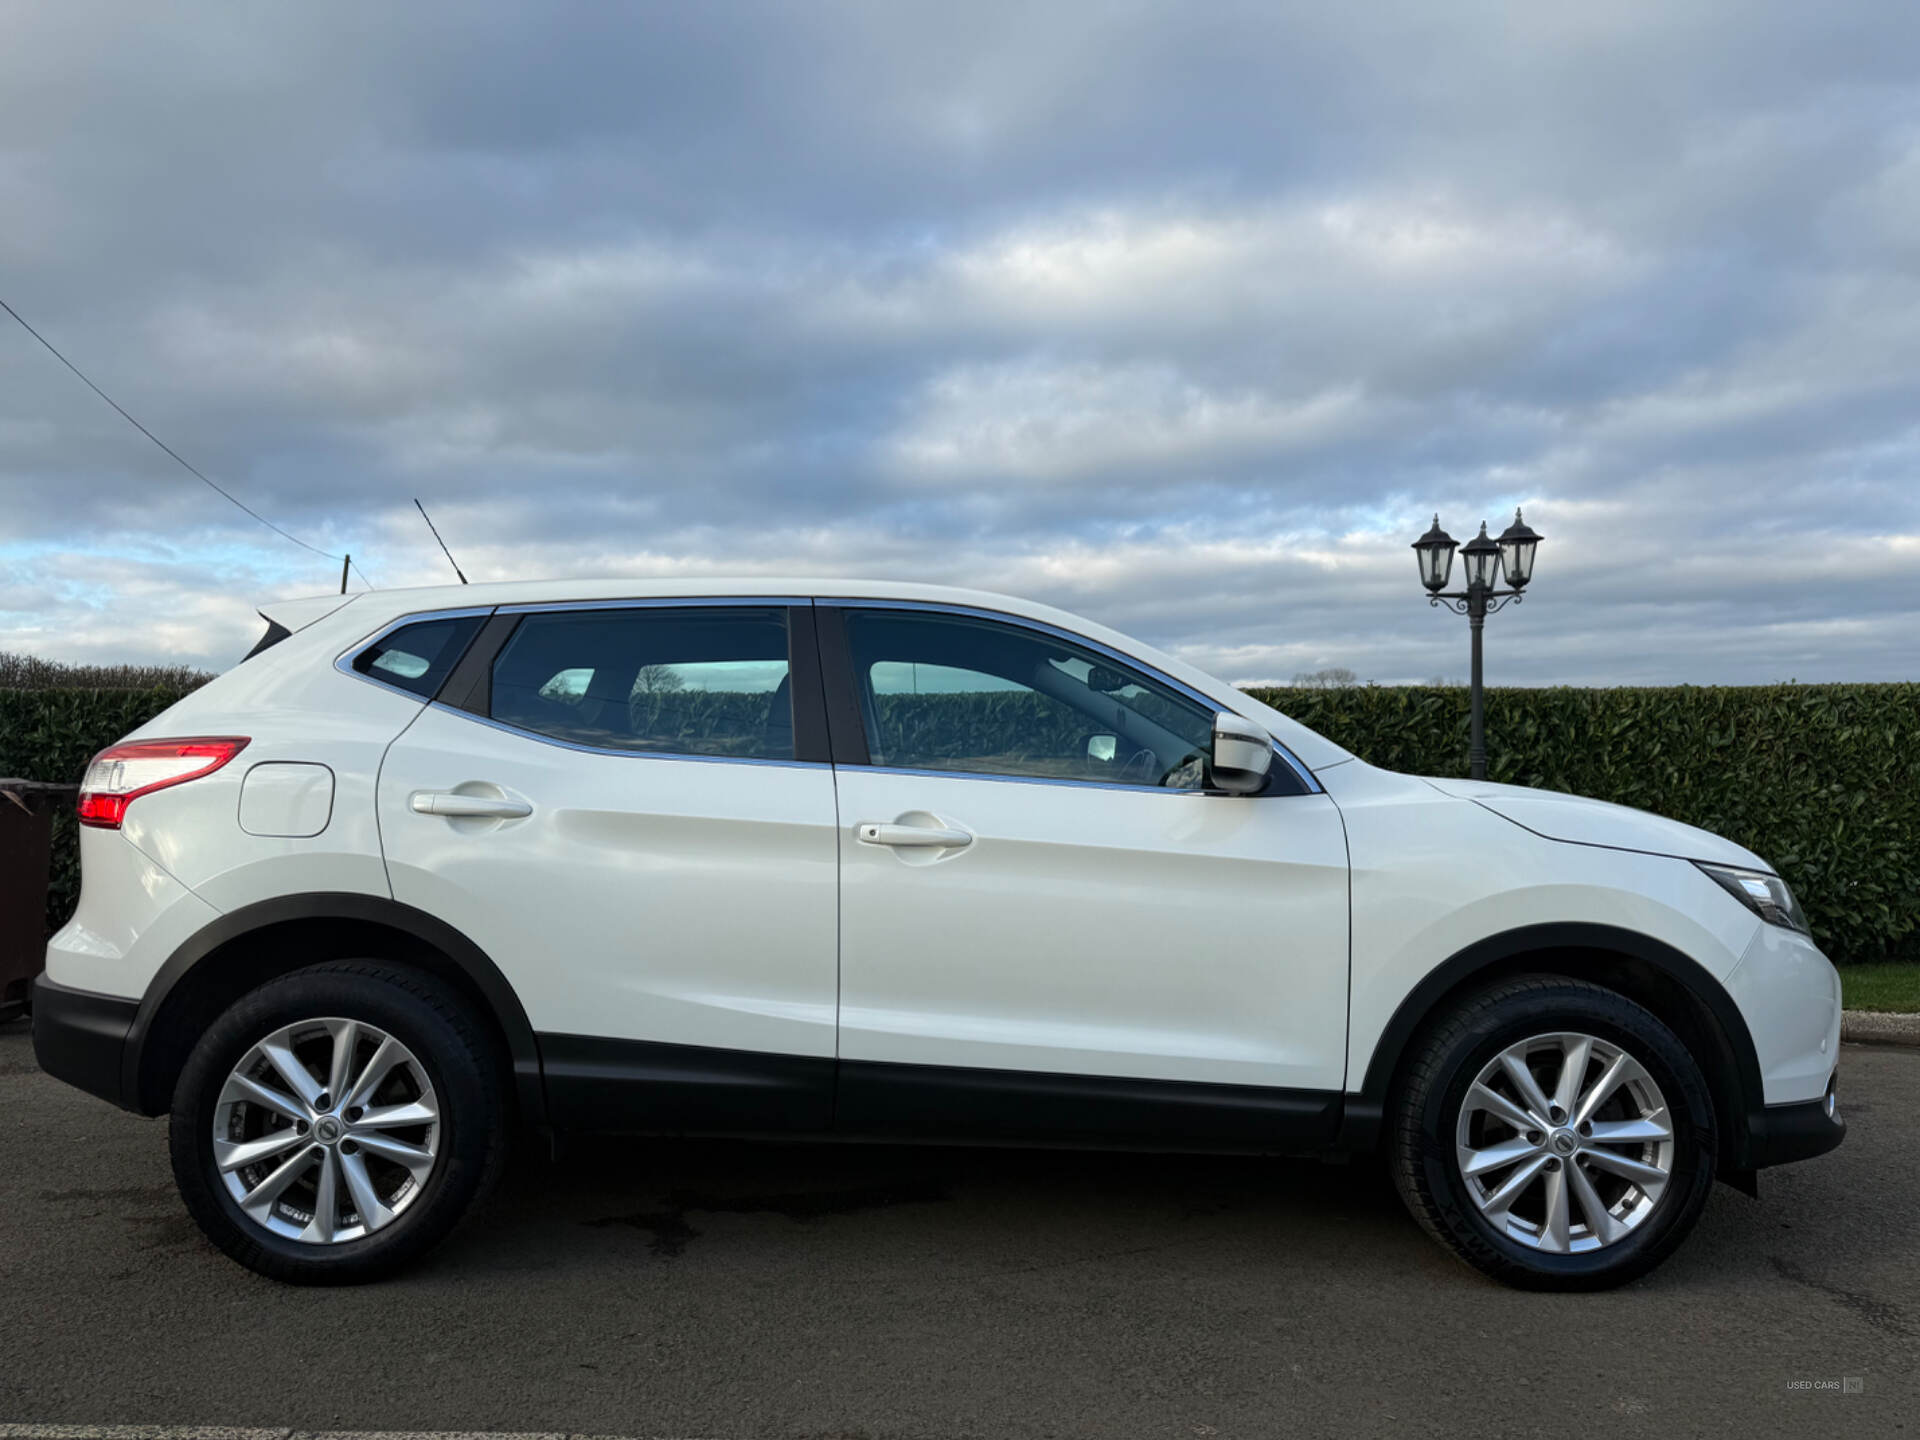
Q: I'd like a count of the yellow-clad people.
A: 0